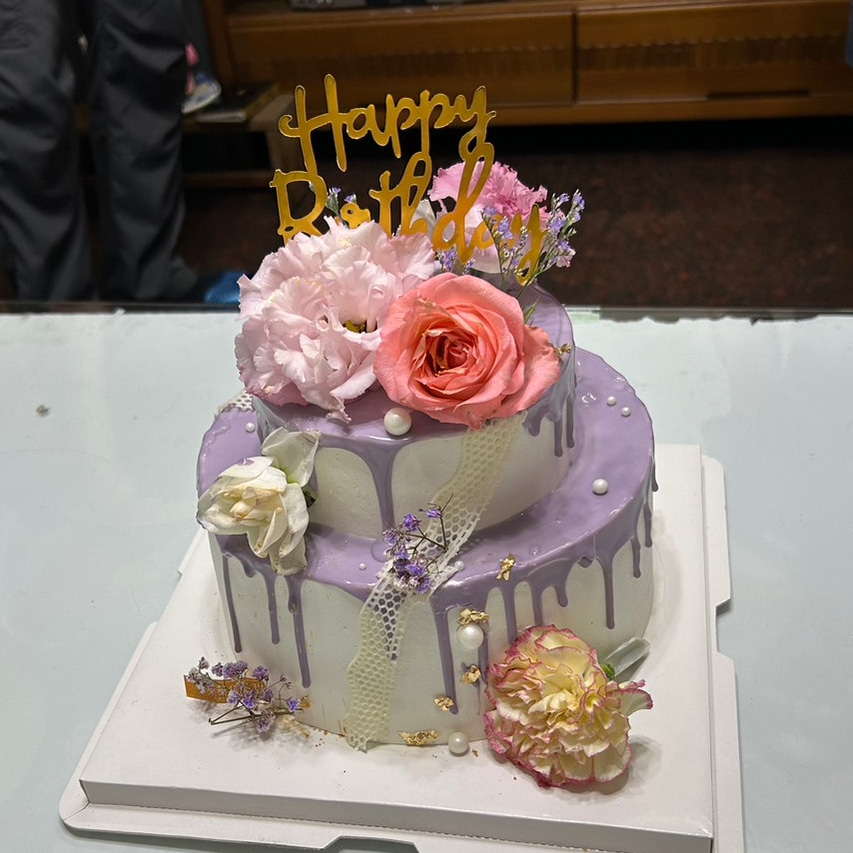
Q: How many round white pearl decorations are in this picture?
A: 9